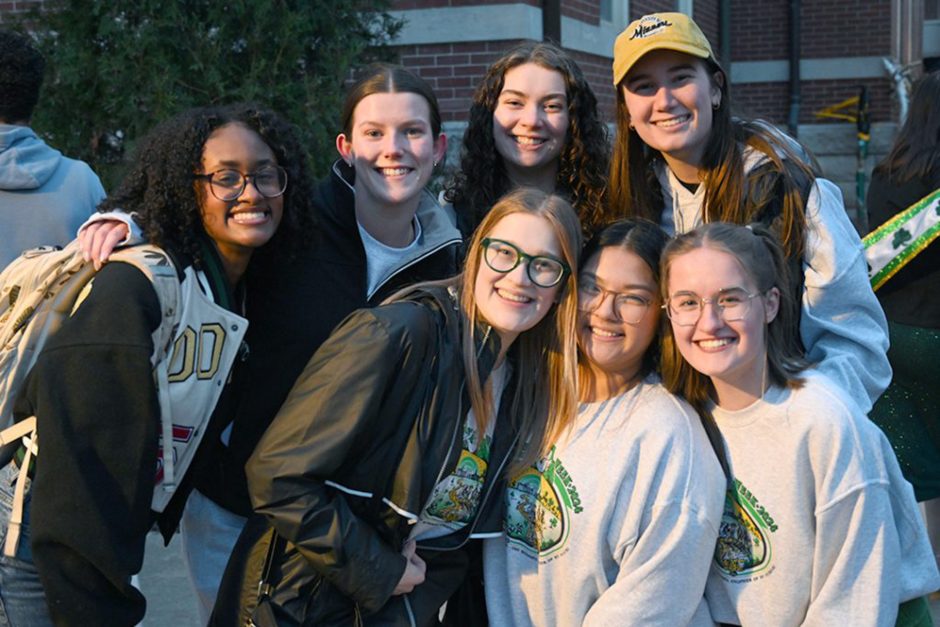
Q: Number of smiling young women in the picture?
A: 7